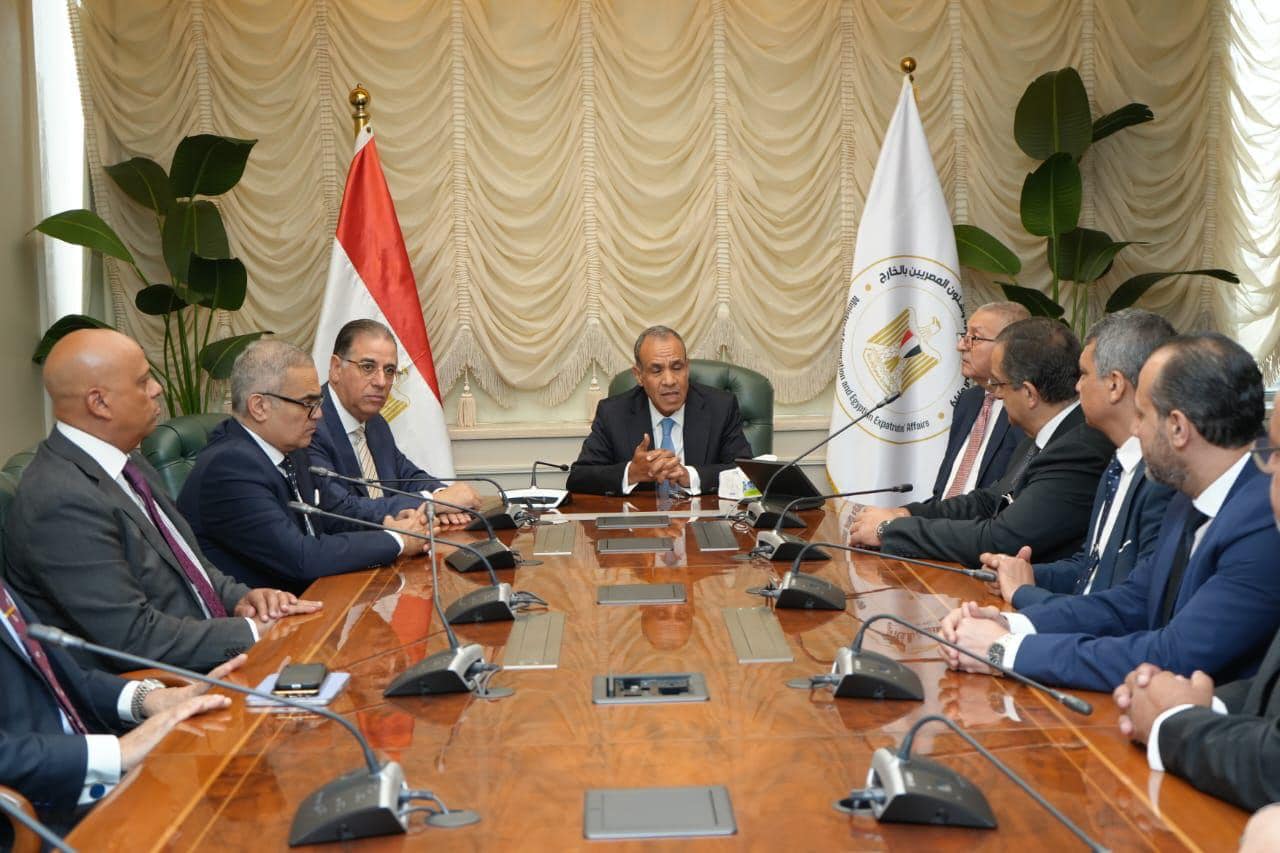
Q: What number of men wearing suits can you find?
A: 10